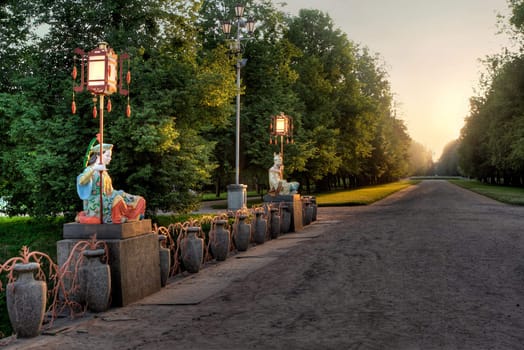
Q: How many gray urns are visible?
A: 11